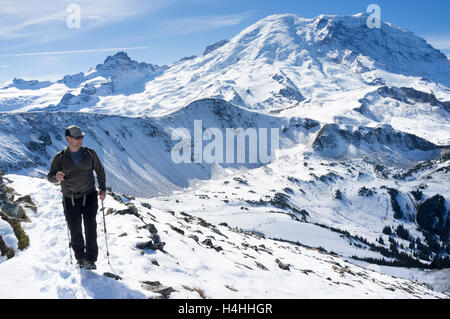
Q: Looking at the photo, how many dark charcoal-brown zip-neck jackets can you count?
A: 1